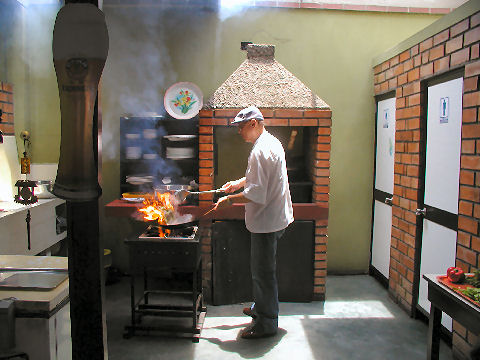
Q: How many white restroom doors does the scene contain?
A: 2